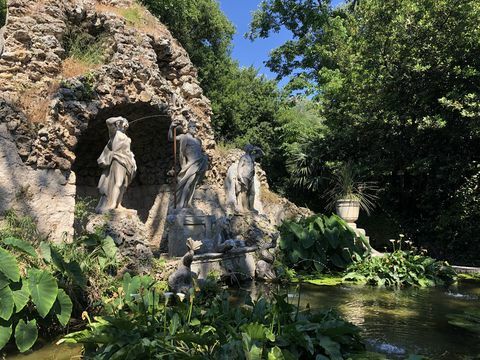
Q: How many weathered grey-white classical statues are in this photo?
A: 3